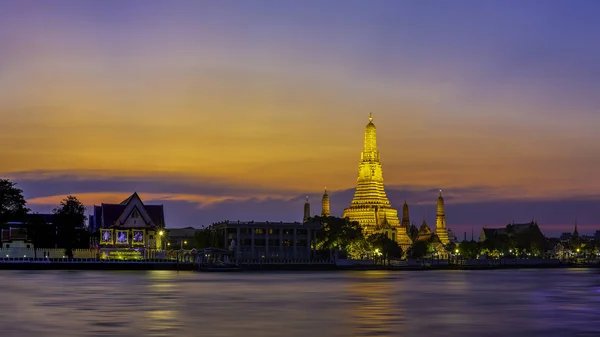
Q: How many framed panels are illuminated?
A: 3